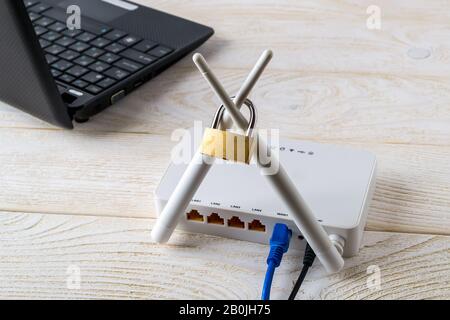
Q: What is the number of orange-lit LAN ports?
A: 4